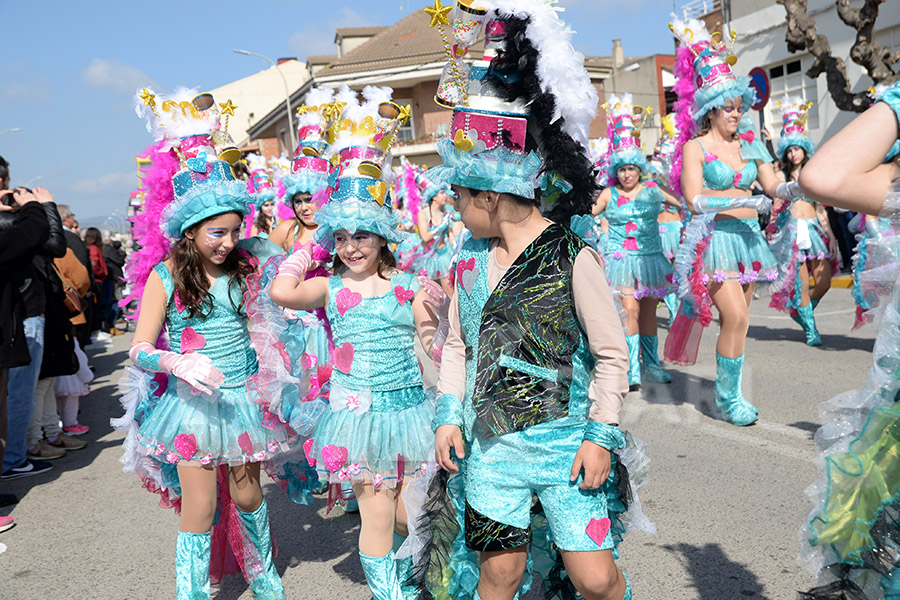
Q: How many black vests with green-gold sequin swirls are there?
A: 1